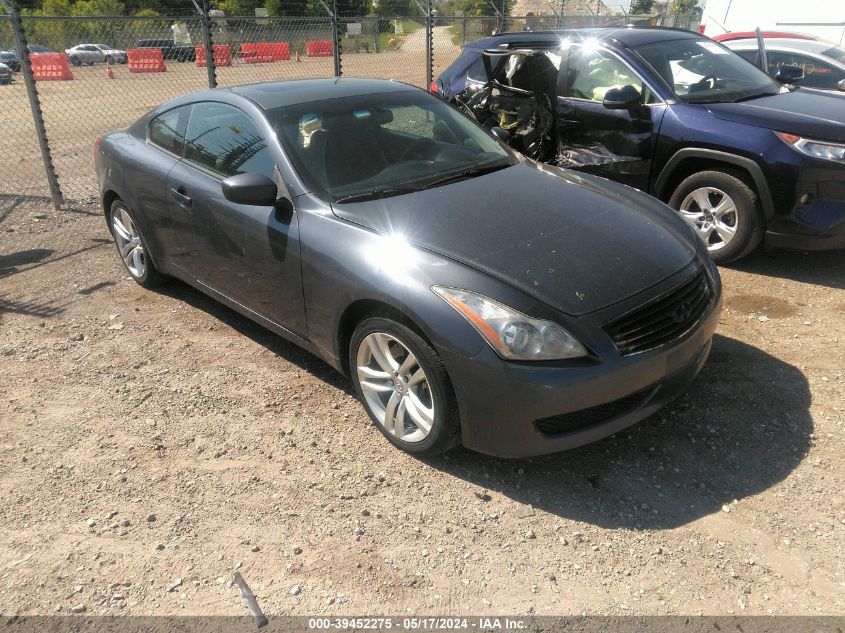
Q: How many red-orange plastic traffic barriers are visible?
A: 5